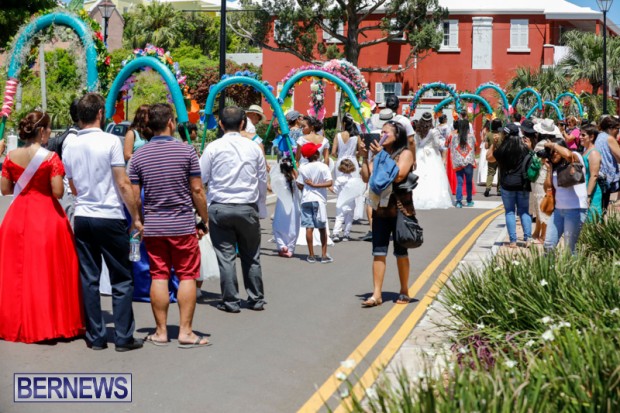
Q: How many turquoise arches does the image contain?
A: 10